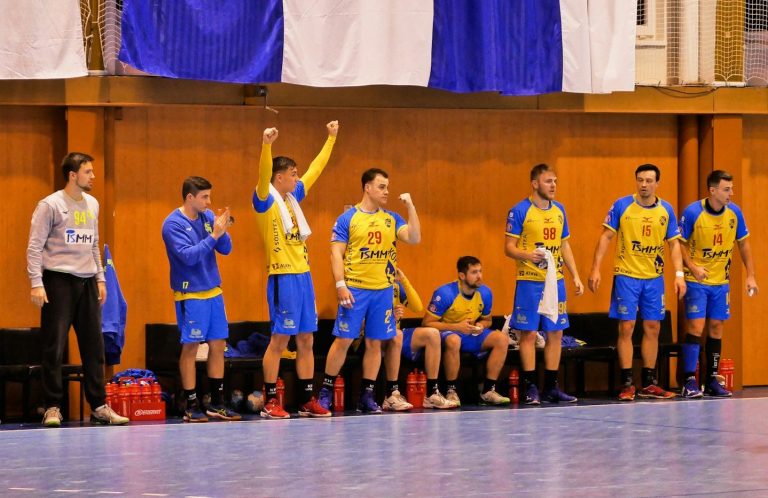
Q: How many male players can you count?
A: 9